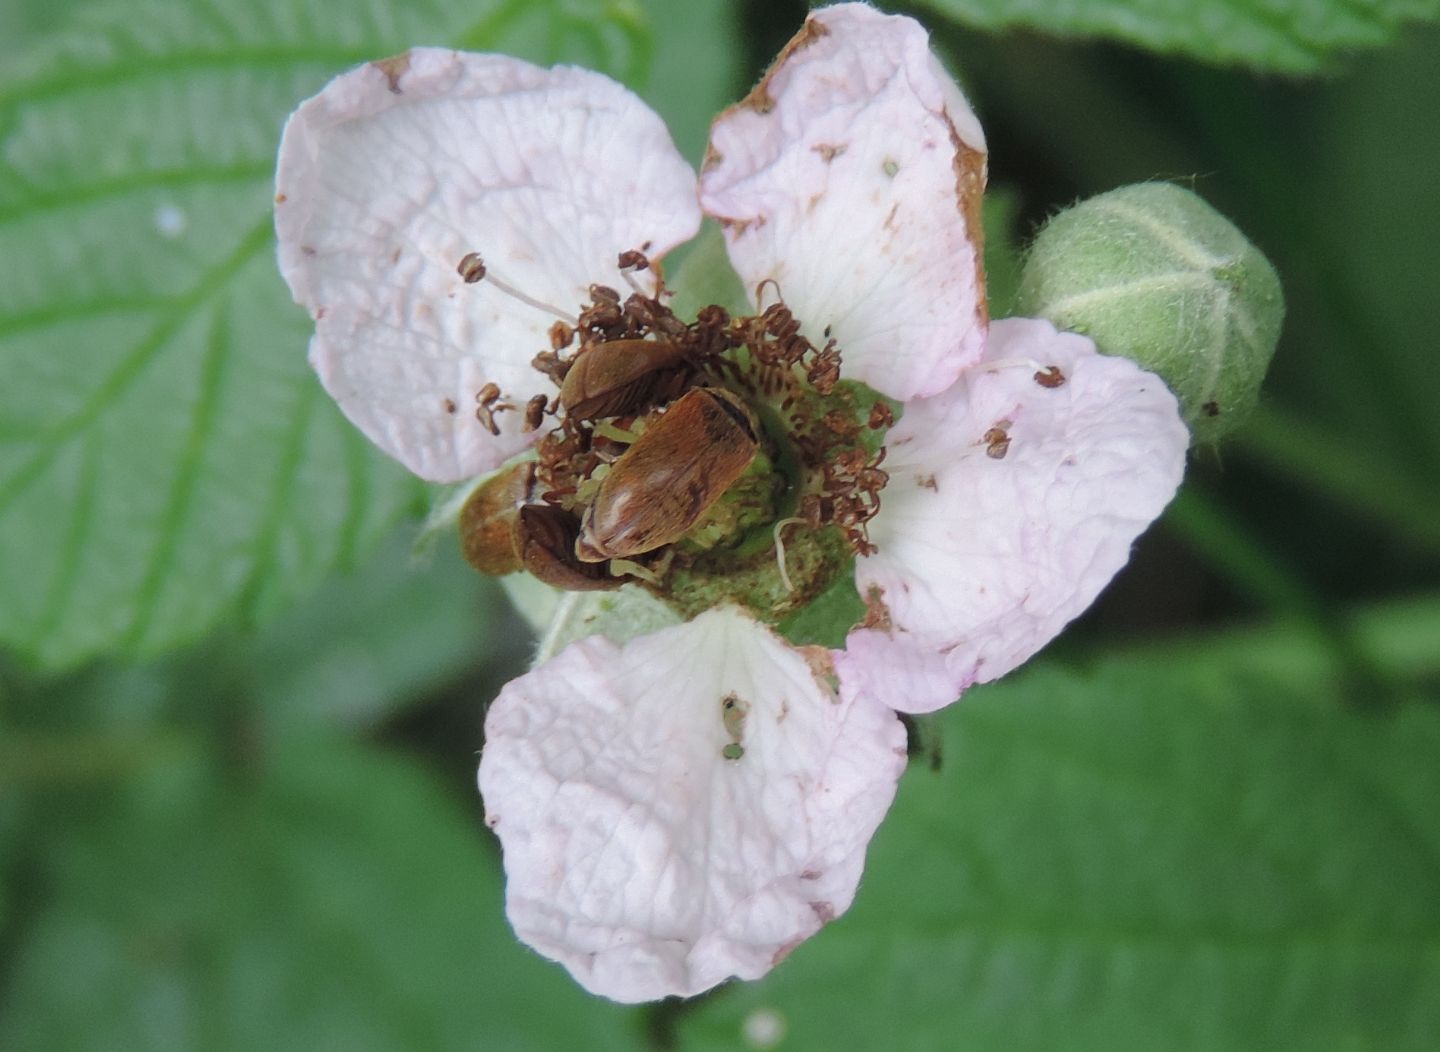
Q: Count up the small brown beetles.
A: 4